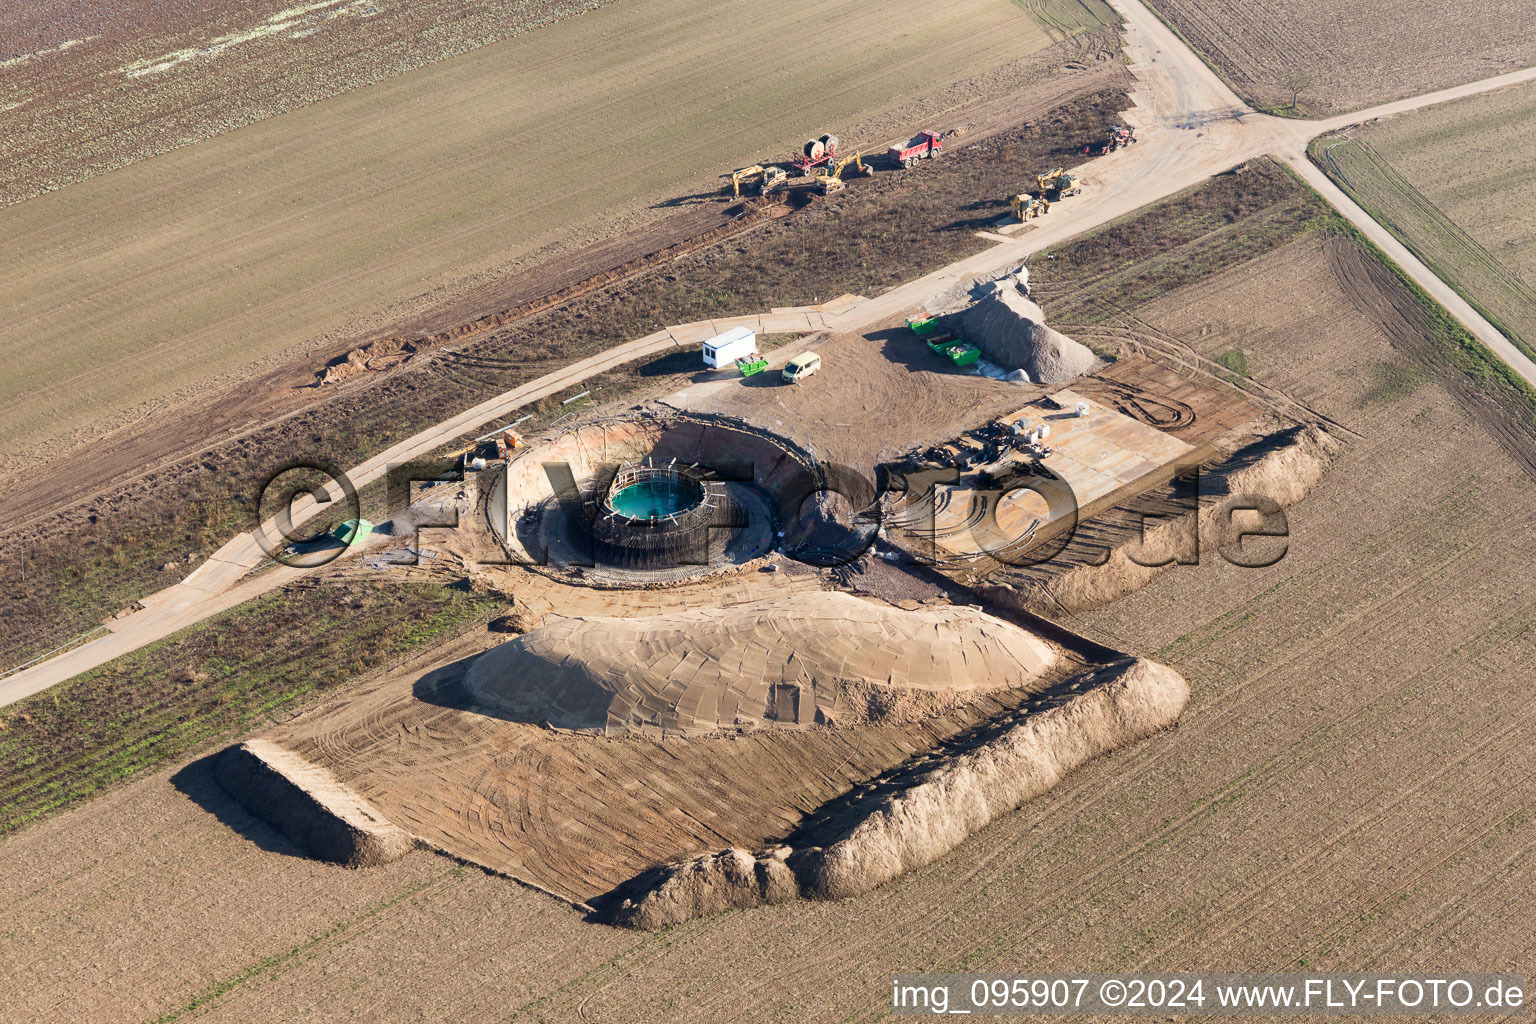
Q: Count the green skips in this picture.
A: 4